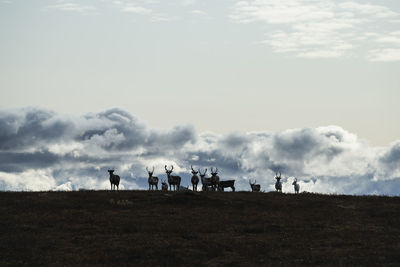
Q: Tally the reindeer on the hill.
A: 11